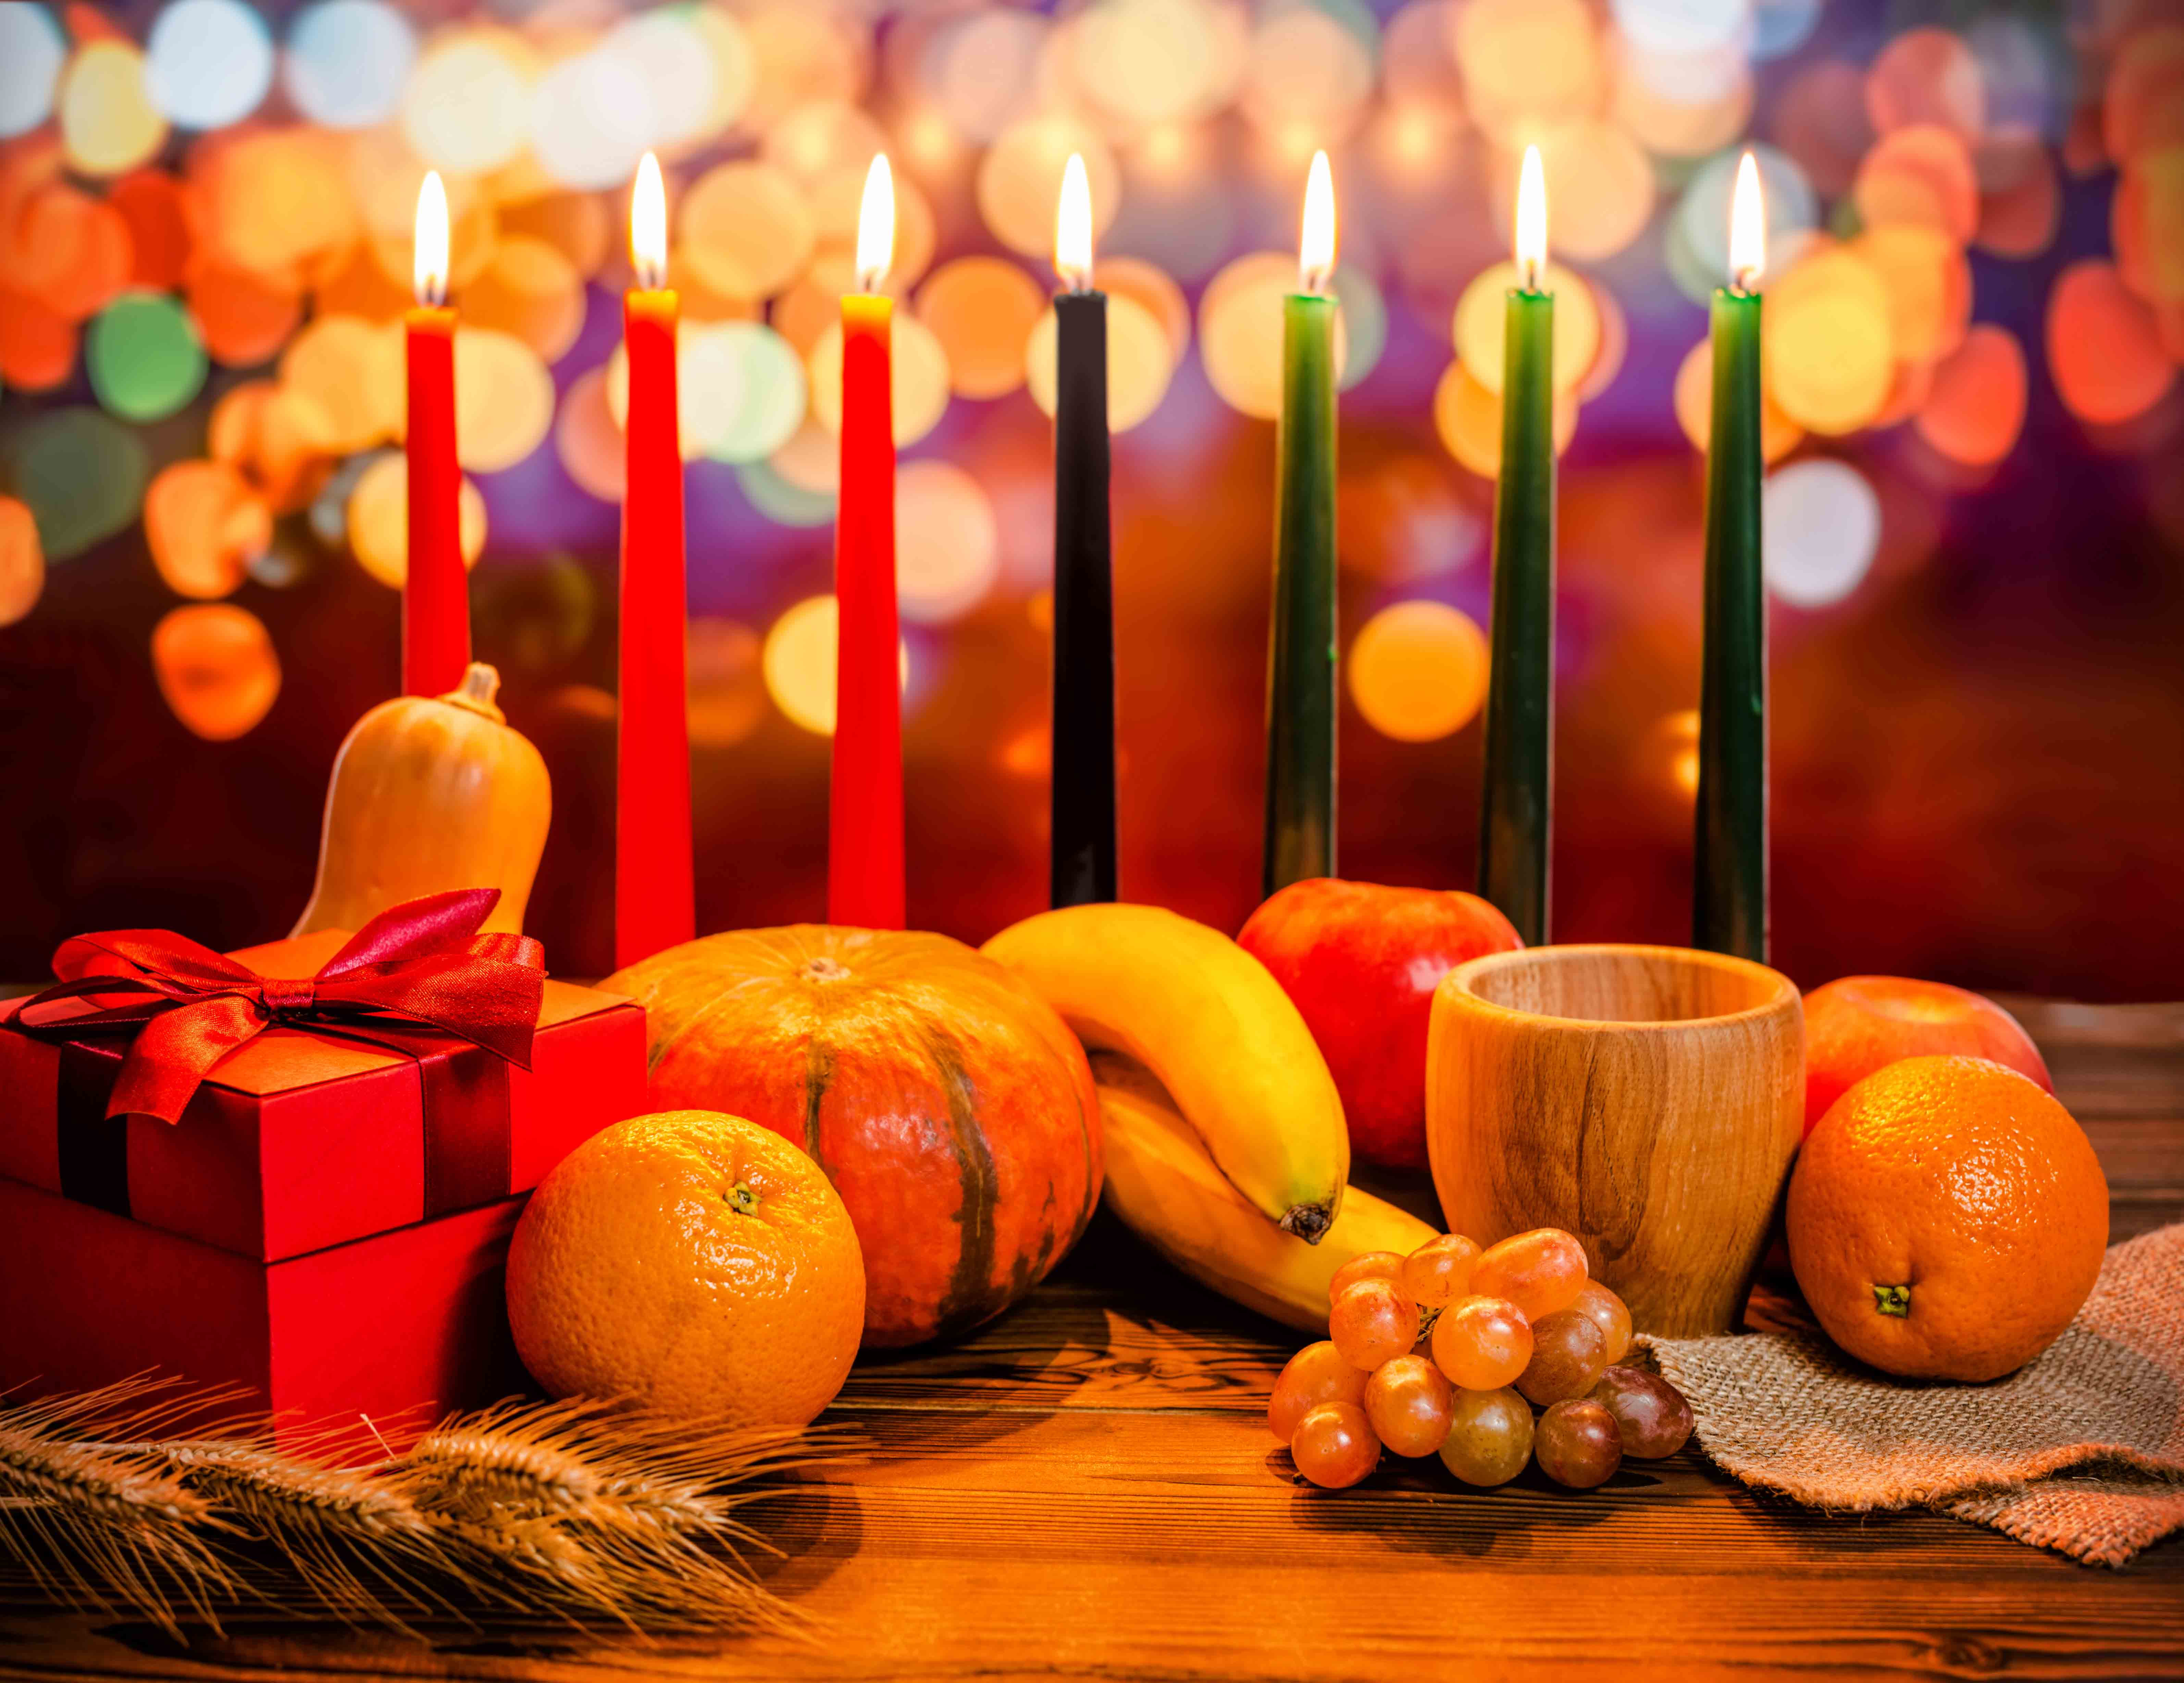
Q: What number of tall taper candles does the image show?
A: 7